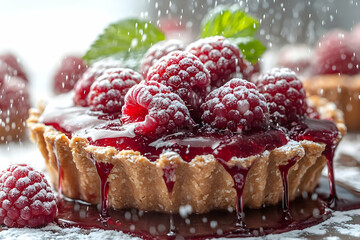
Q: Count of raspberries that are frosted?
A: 9